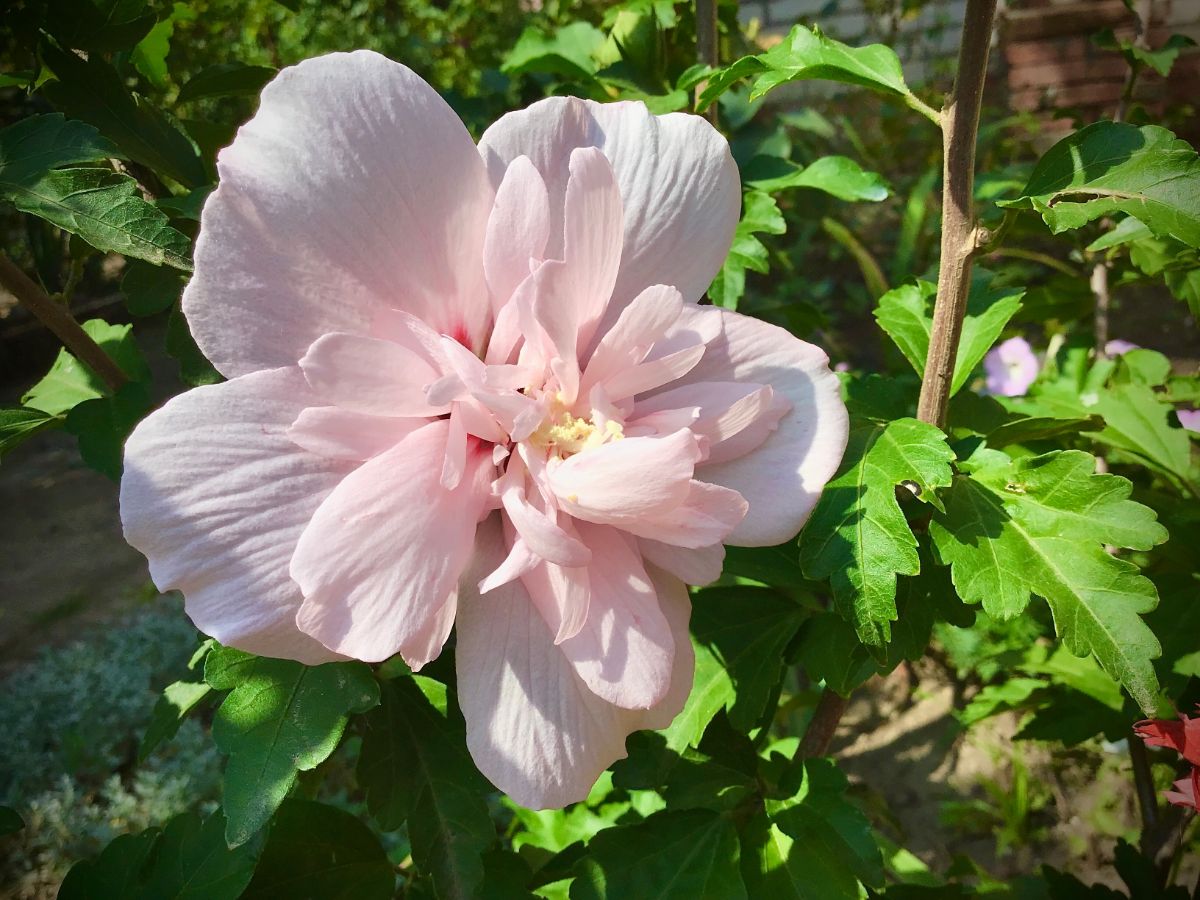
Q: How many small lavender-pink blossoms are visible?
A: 3